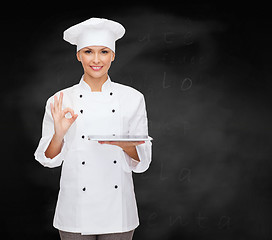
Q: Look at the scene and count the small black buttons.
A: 9